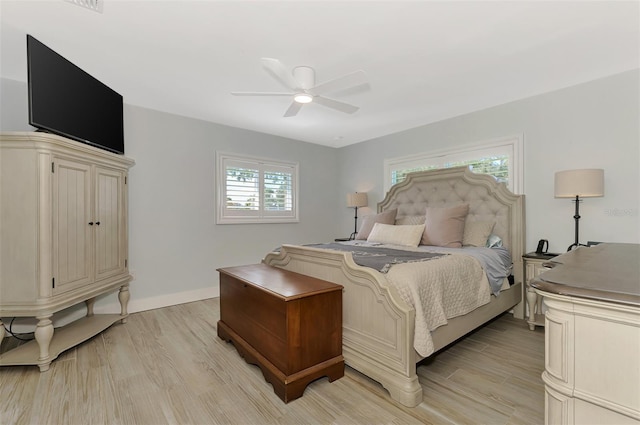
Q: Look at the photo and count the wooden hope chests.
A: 1